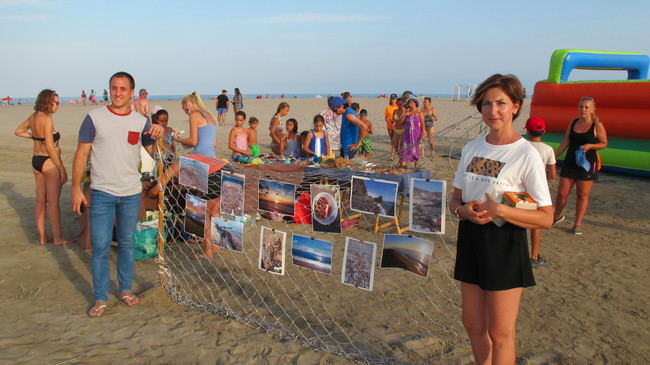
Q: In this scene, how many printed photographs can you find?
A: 12